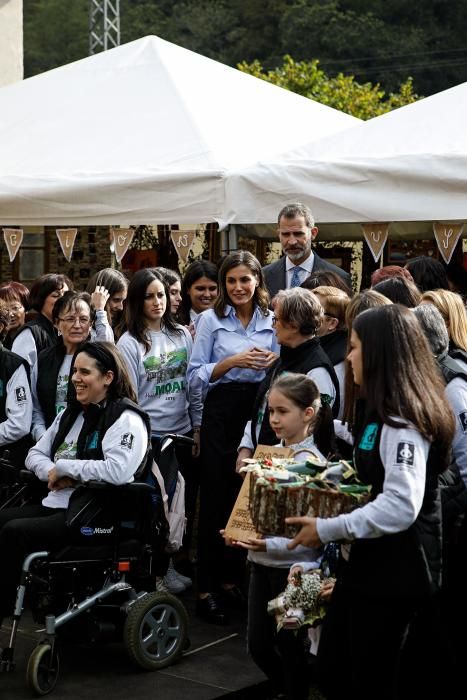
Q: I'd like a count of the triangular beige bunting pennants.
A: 6